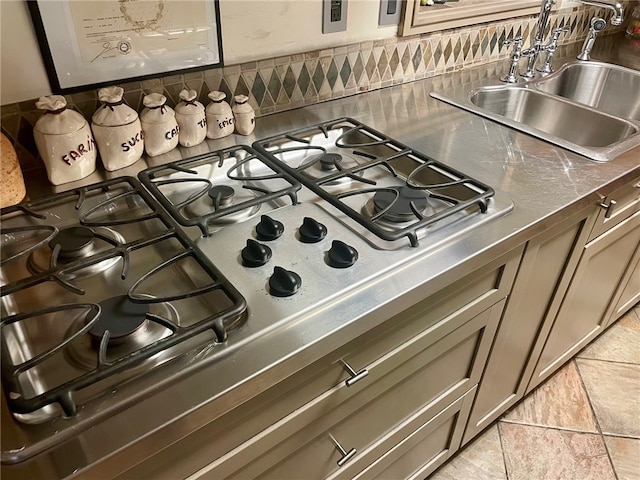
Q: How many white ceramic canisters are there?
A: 6